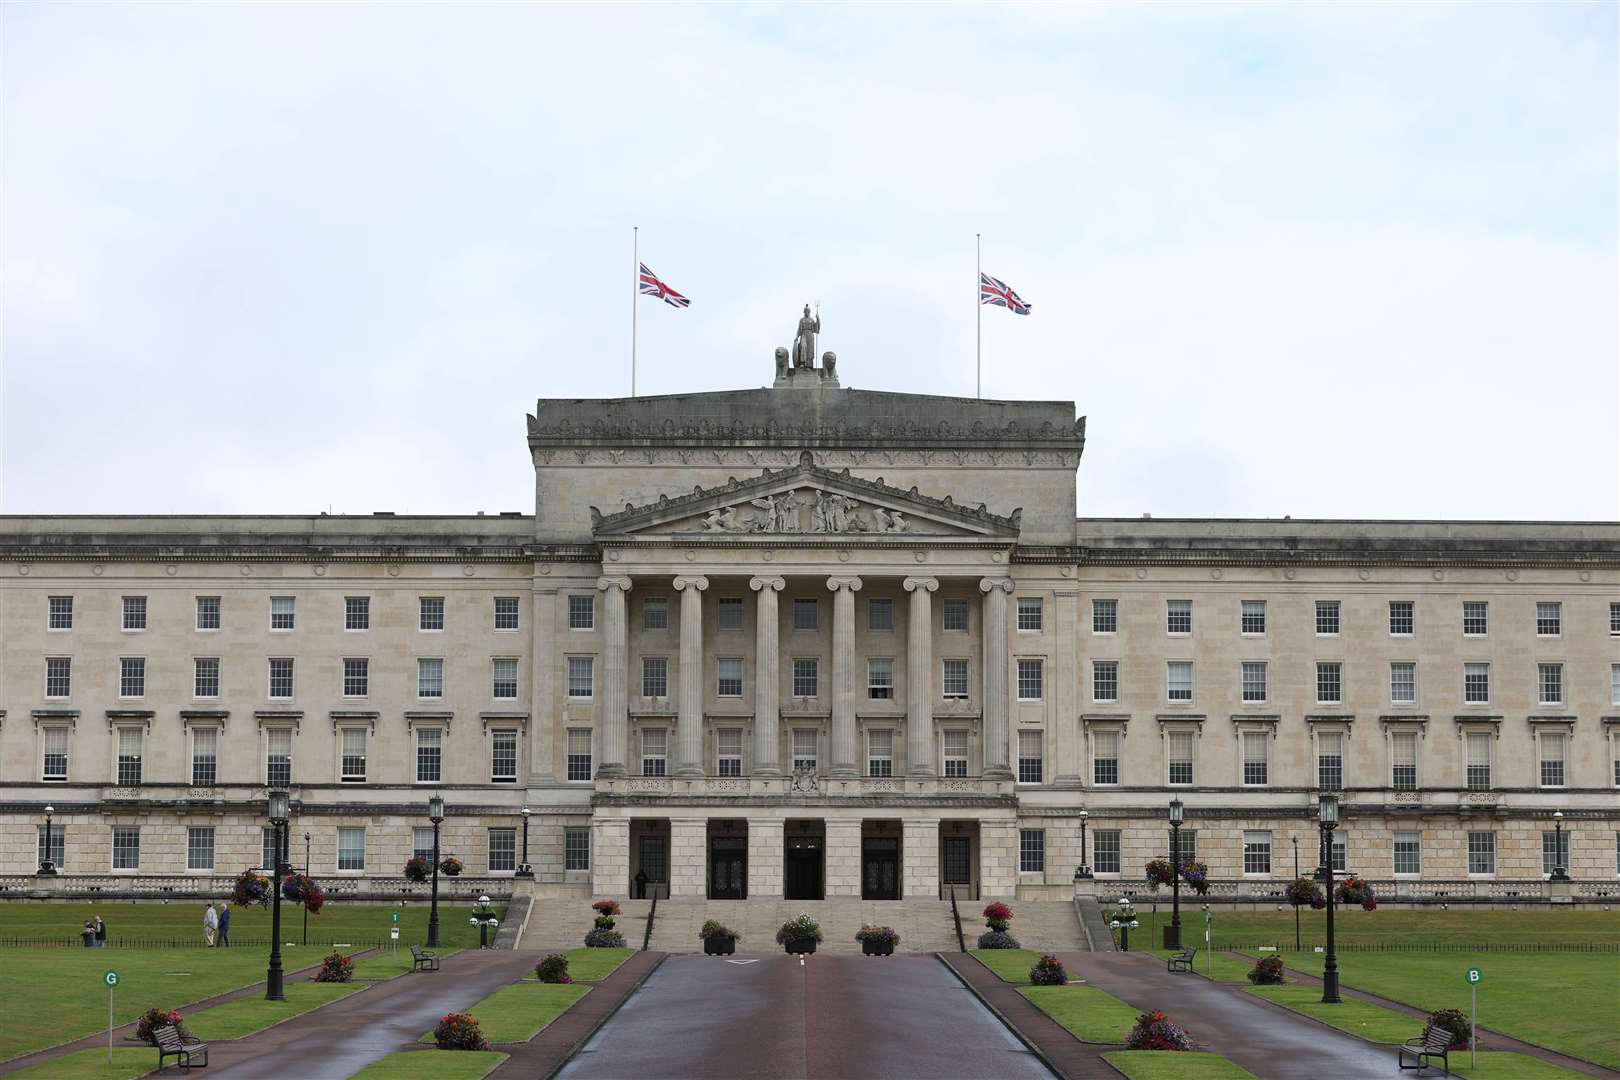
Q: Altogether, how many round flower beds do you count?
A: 8